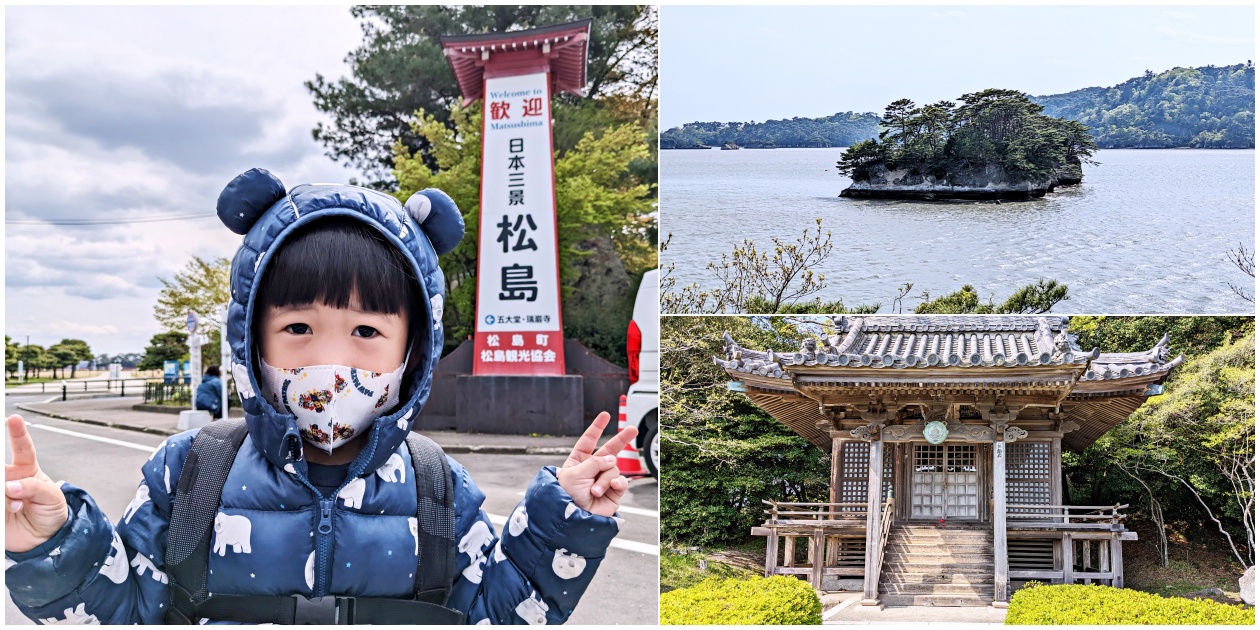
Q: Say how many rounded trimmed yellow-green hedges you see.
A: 2